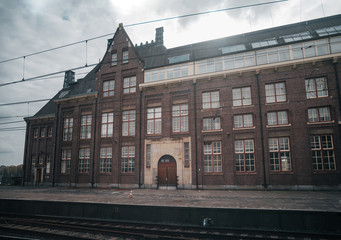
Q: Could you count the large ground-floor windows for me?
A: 8